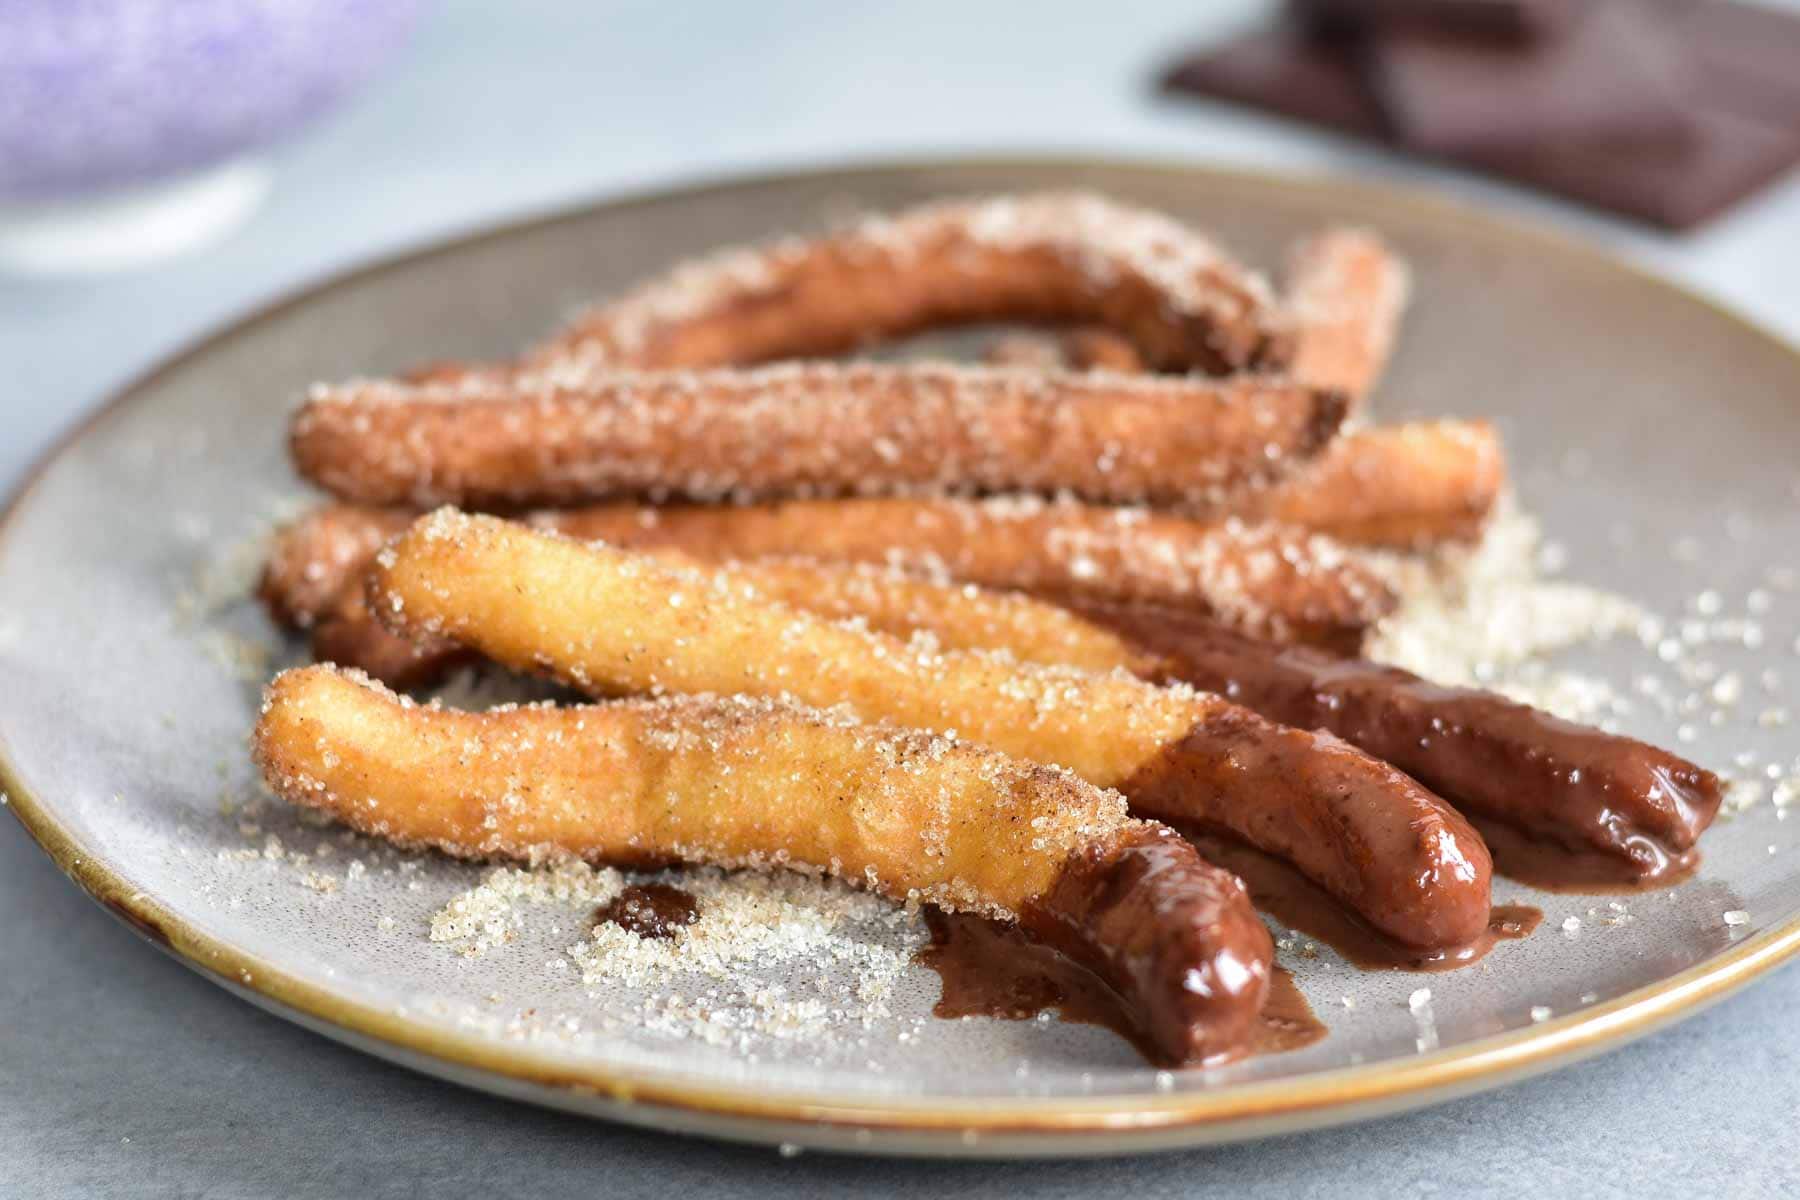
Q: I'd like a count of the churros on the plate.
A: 8